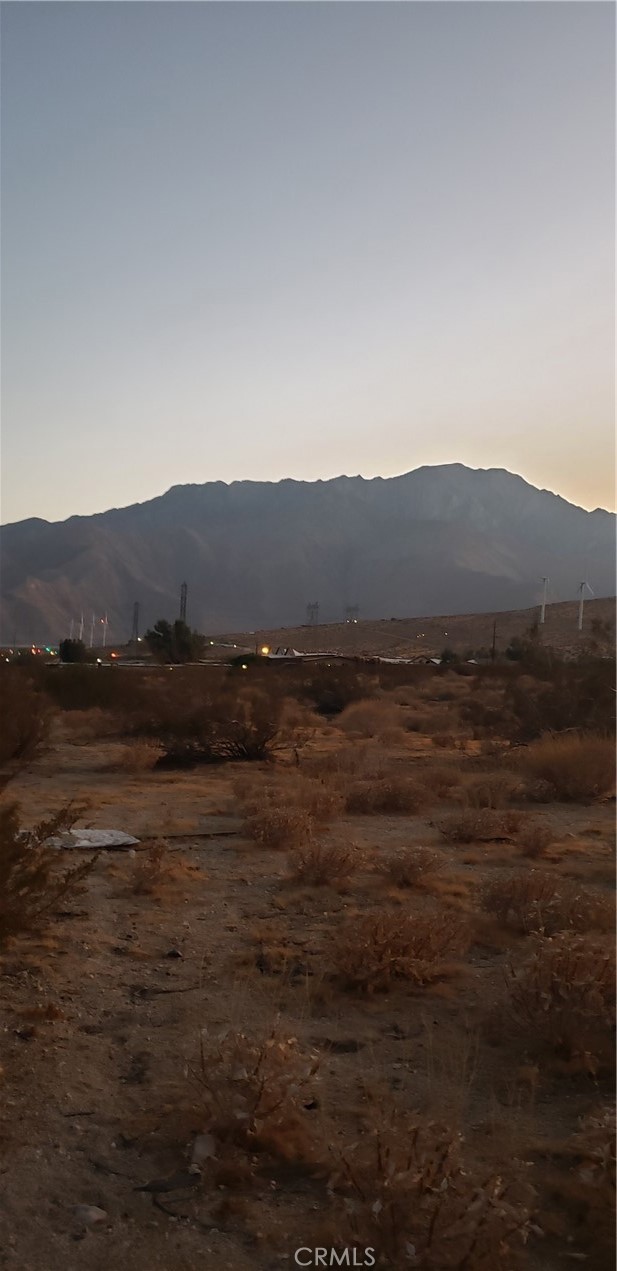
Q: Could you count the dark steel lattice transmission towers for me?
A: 4